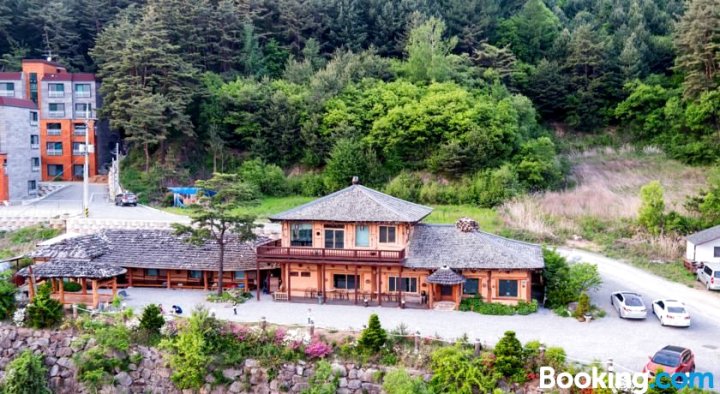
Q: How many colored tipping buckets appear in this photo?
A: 0